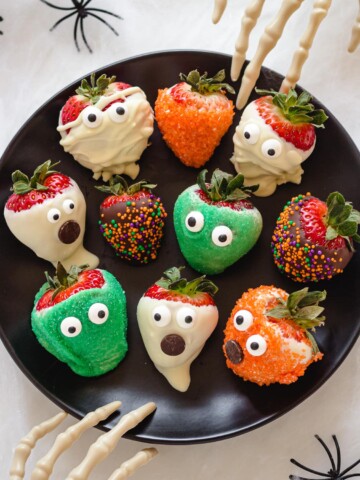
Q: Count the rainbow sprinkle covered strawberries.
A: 2